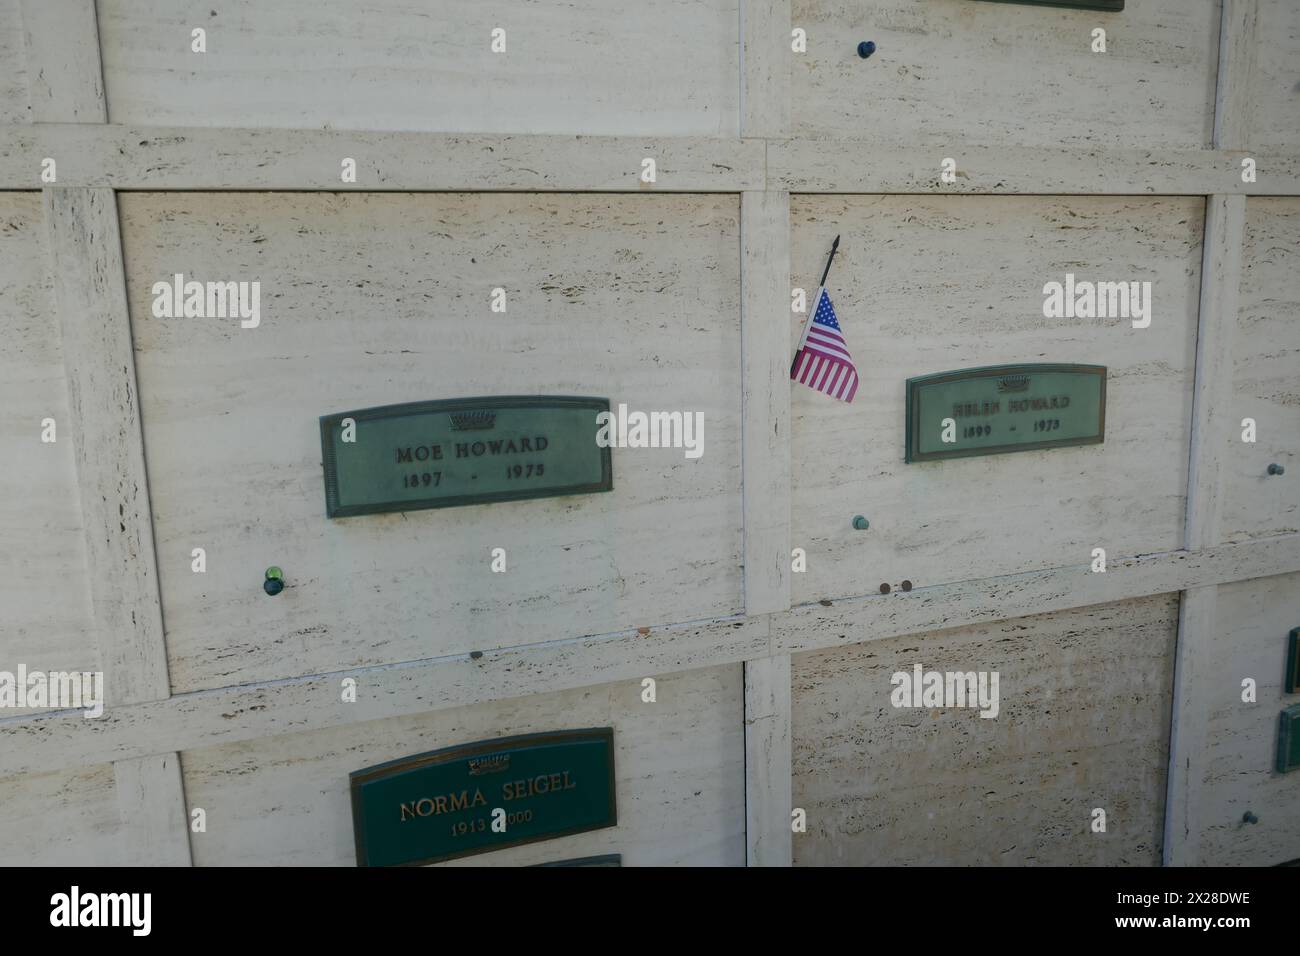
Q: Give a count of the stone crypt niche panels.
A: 12